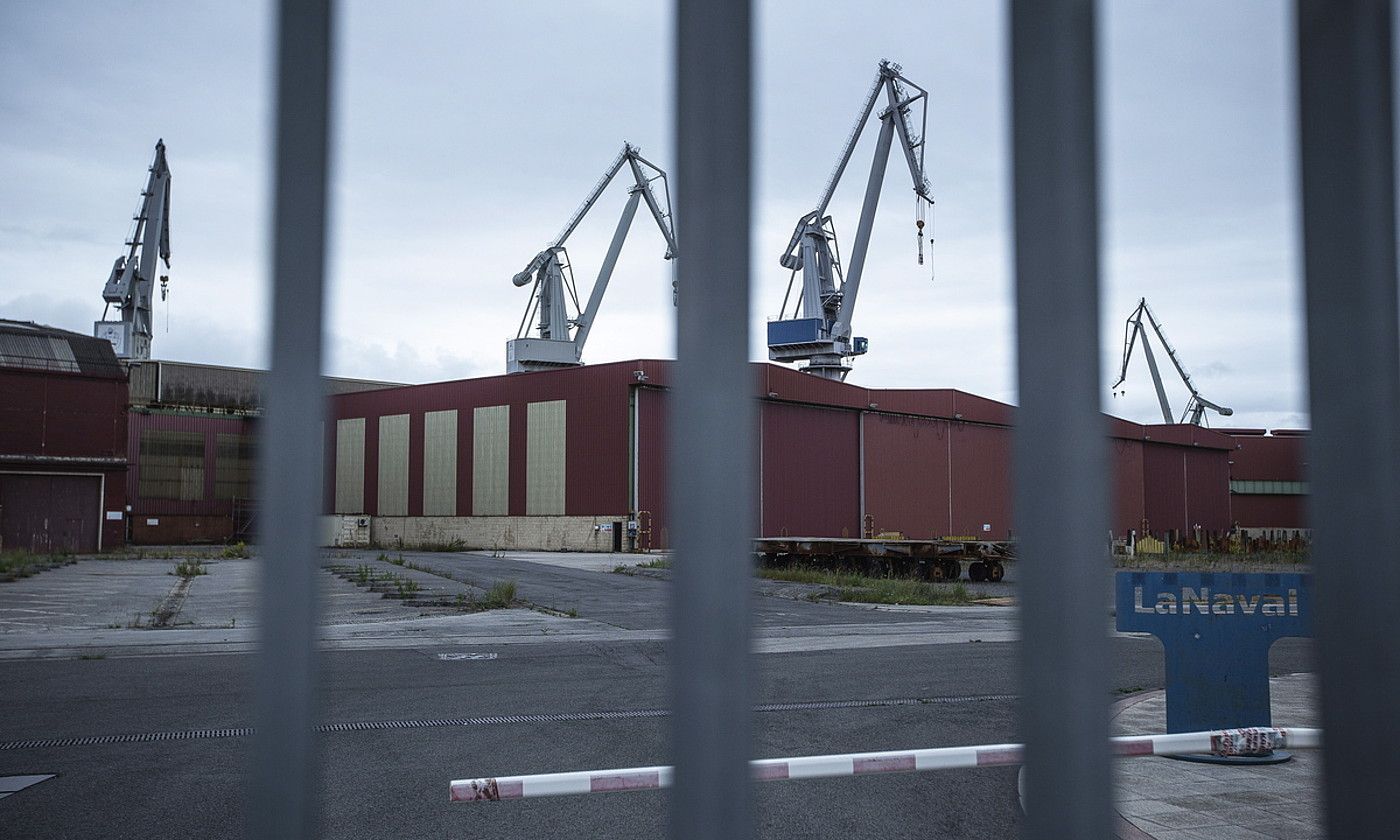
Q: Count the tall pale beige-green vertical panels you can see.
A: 5